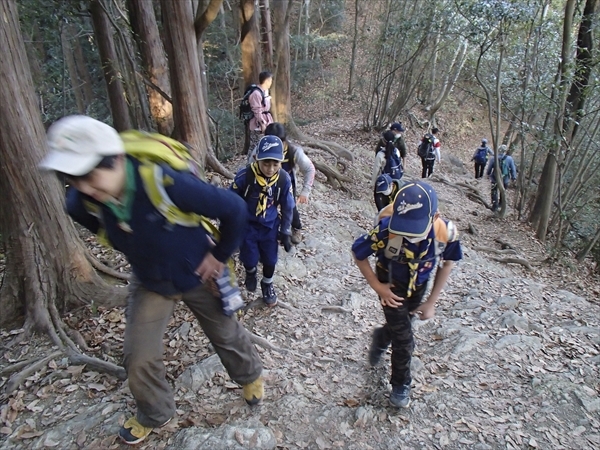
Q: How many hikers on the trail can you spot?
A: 11